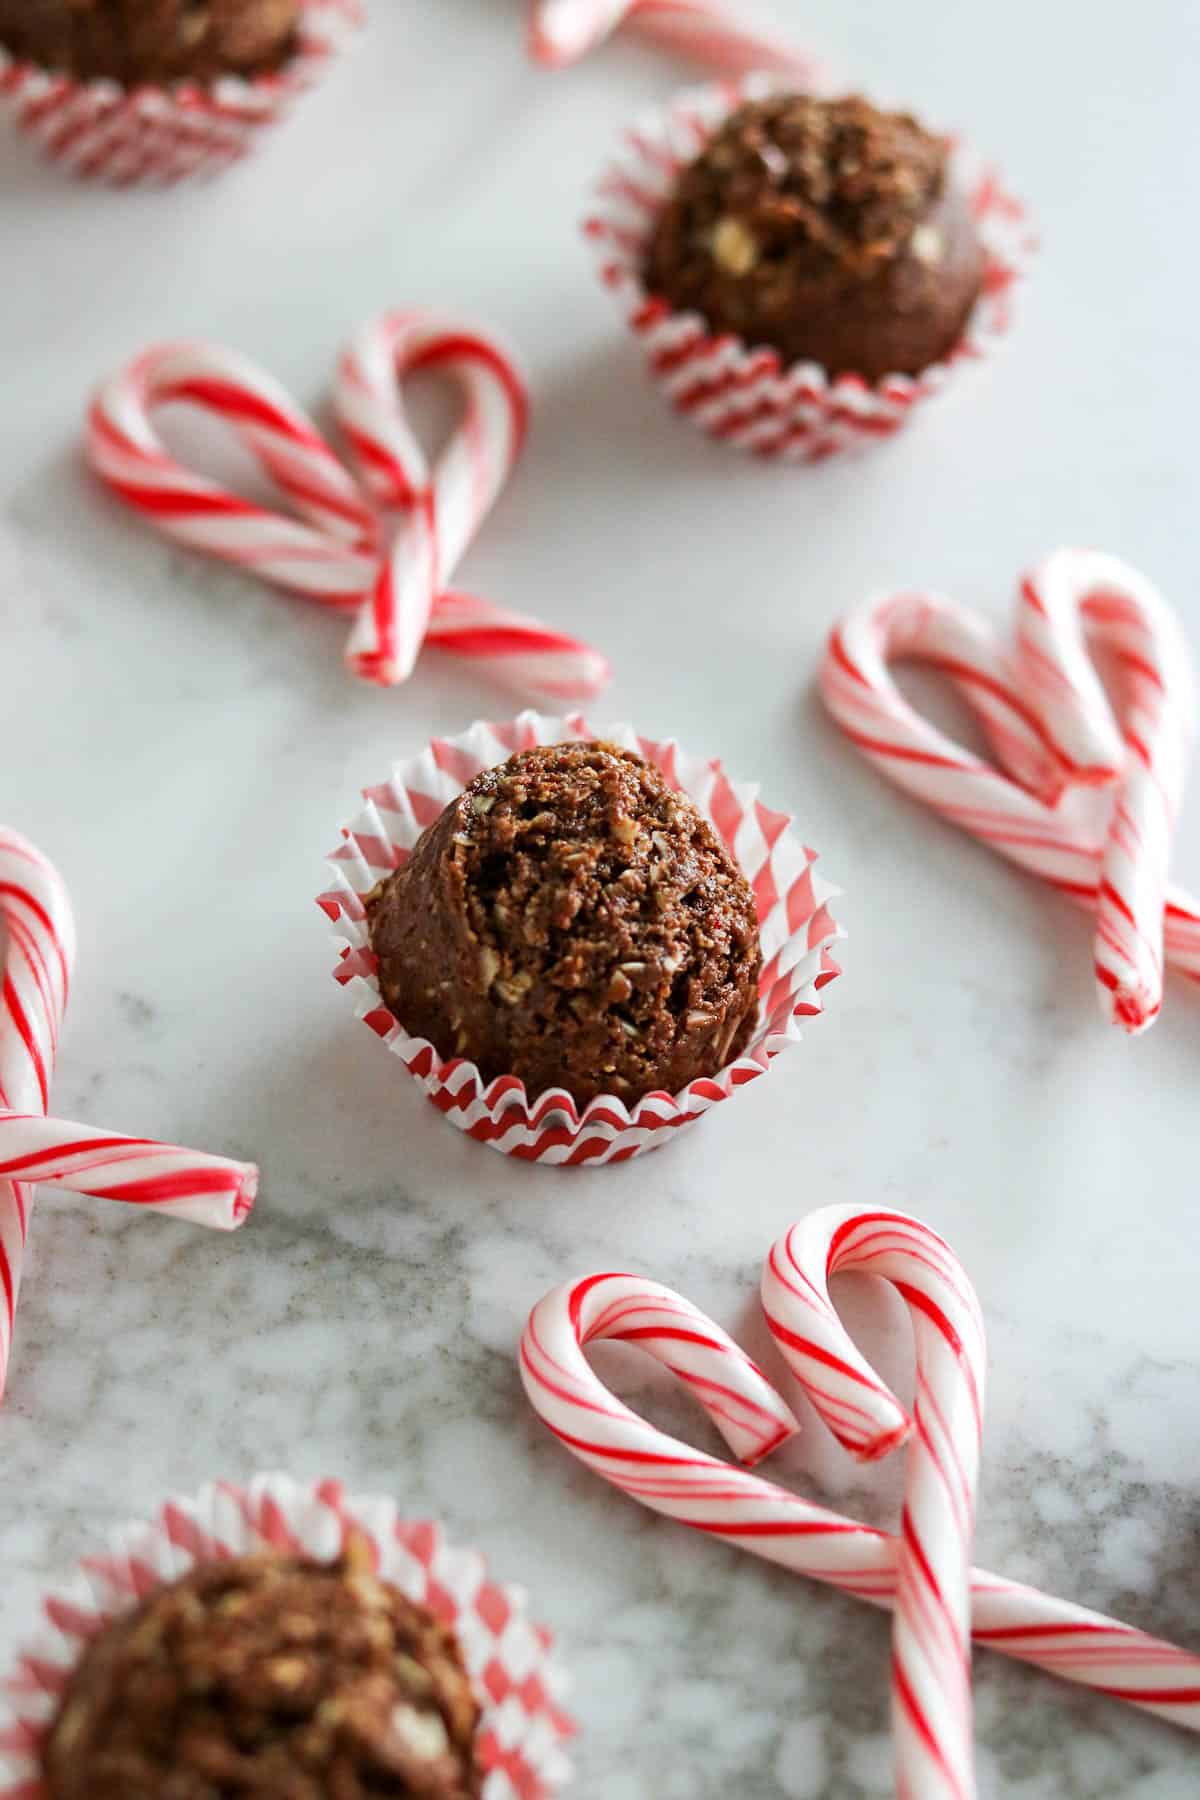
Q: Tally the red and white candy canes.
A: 10